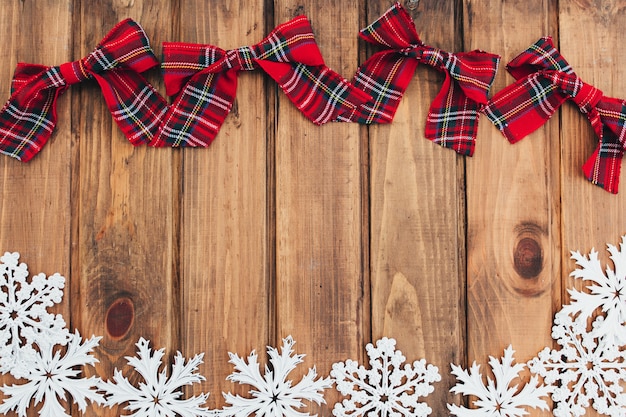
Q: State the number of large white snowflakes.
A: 8